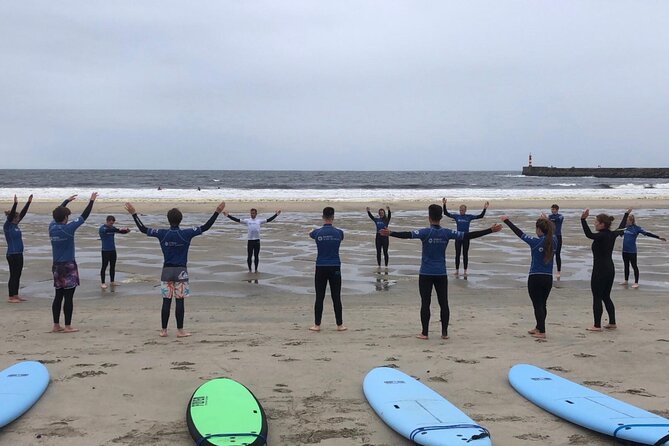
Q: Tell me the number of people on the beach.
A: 13